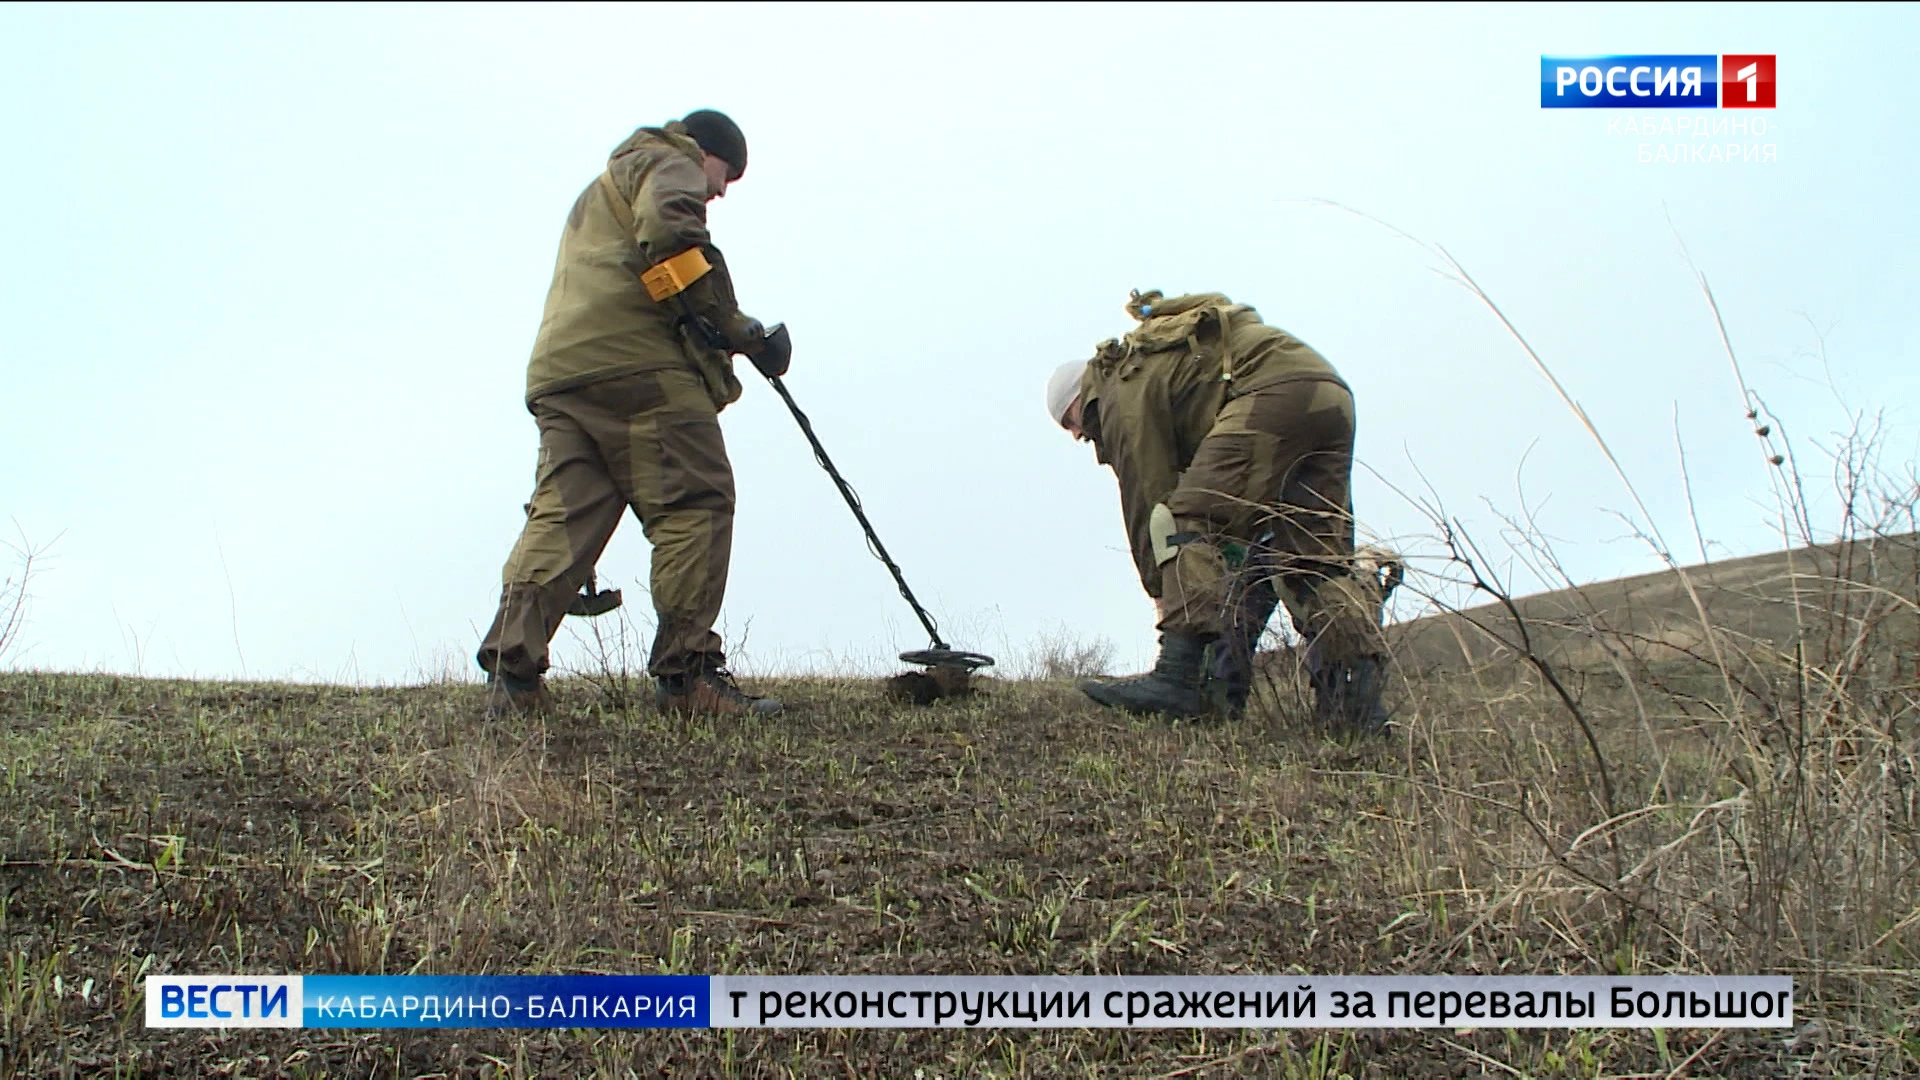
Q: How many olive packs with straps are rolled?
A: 1